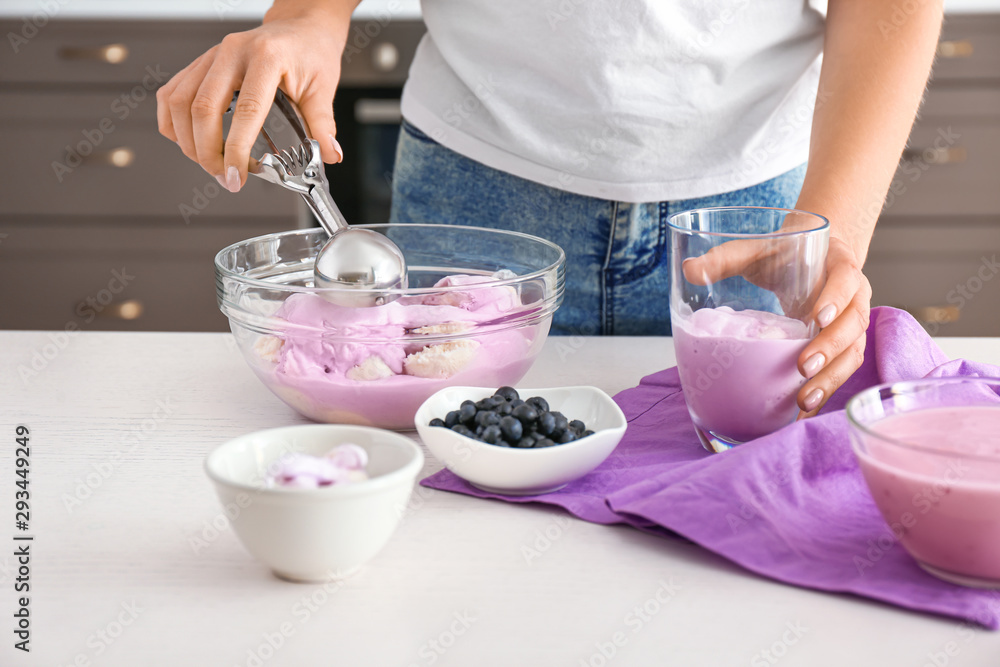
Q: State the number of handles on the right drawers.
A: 3